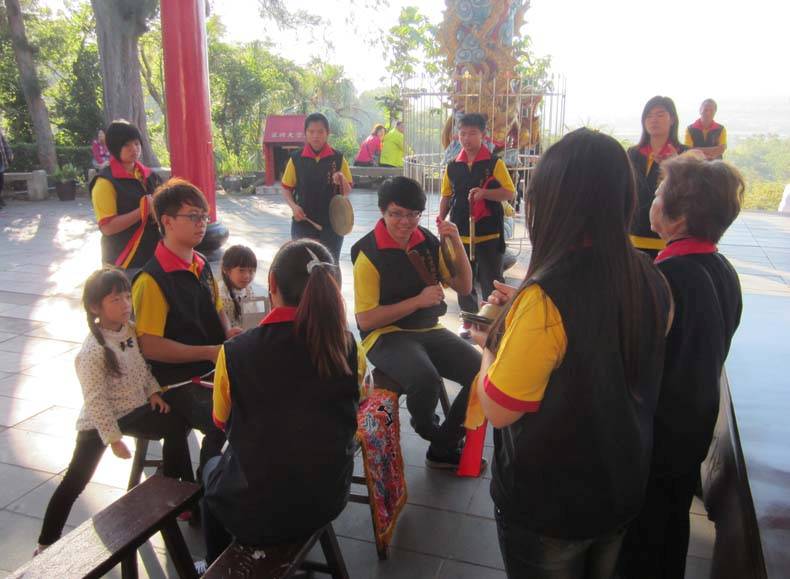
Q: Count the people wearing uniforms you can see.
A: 10